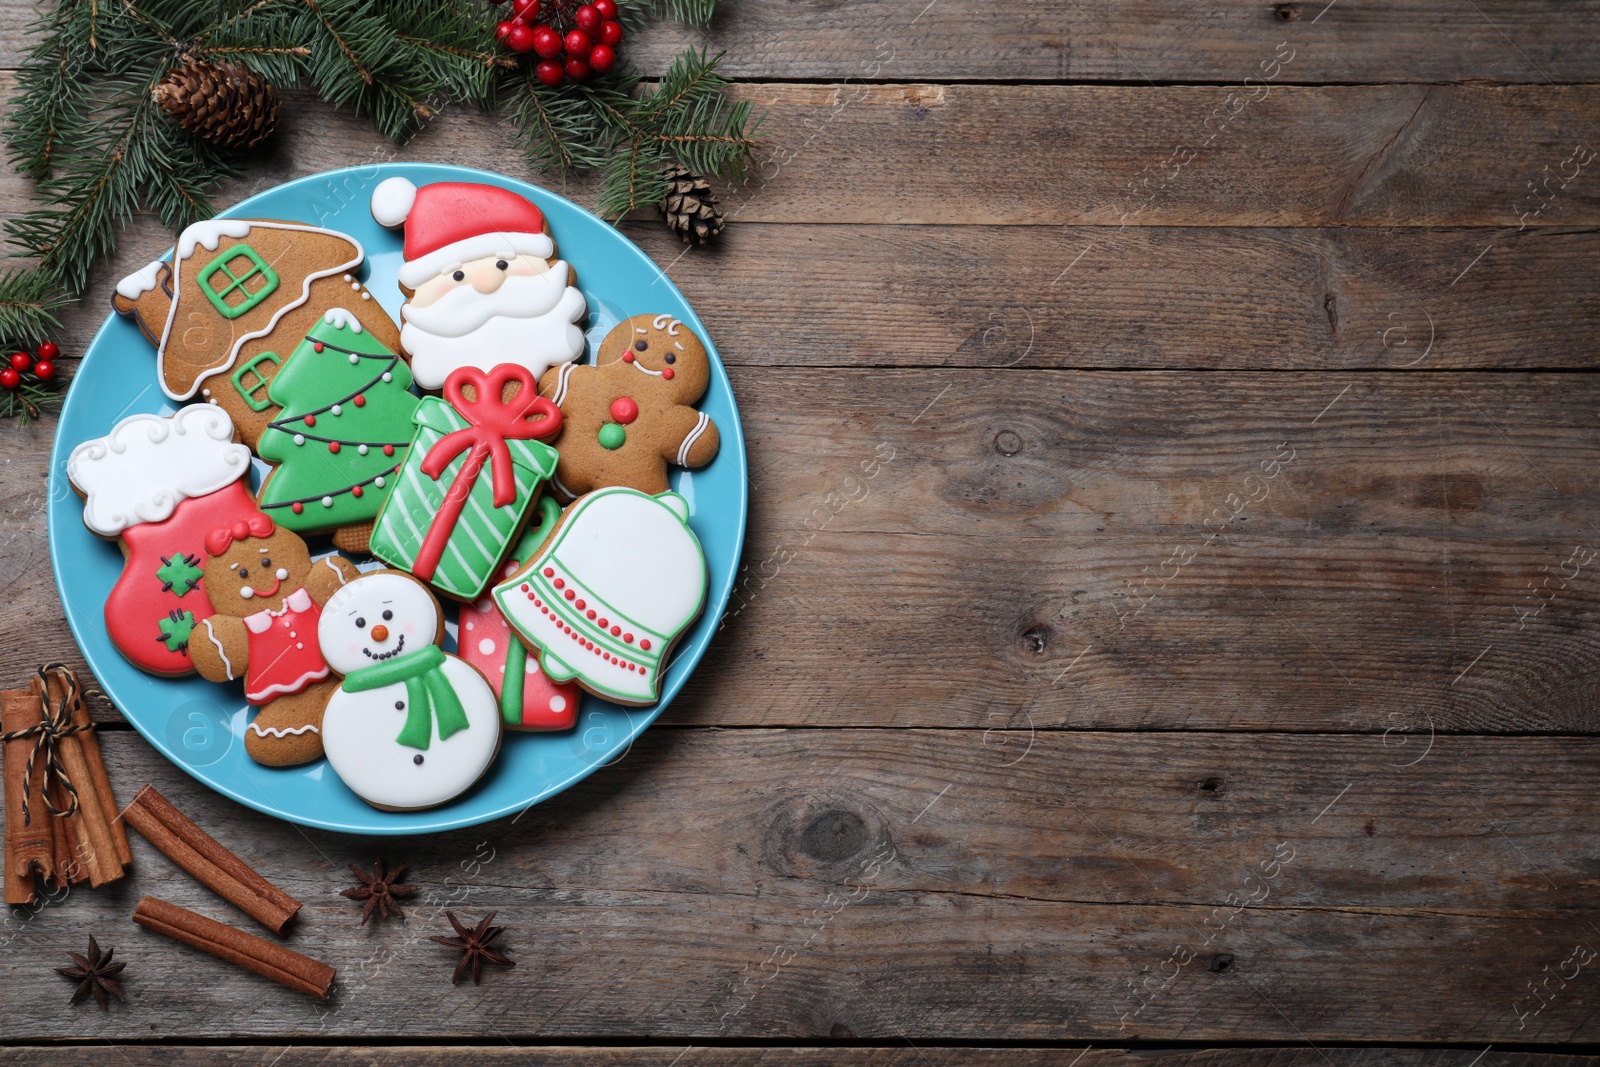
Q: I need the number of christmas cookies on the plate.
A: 10